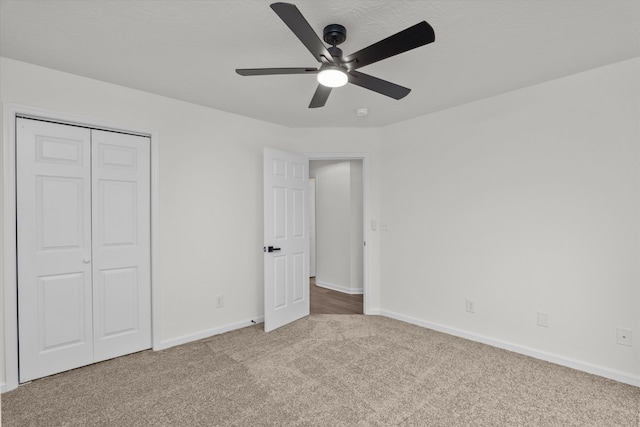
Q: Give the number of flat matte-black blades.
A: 5